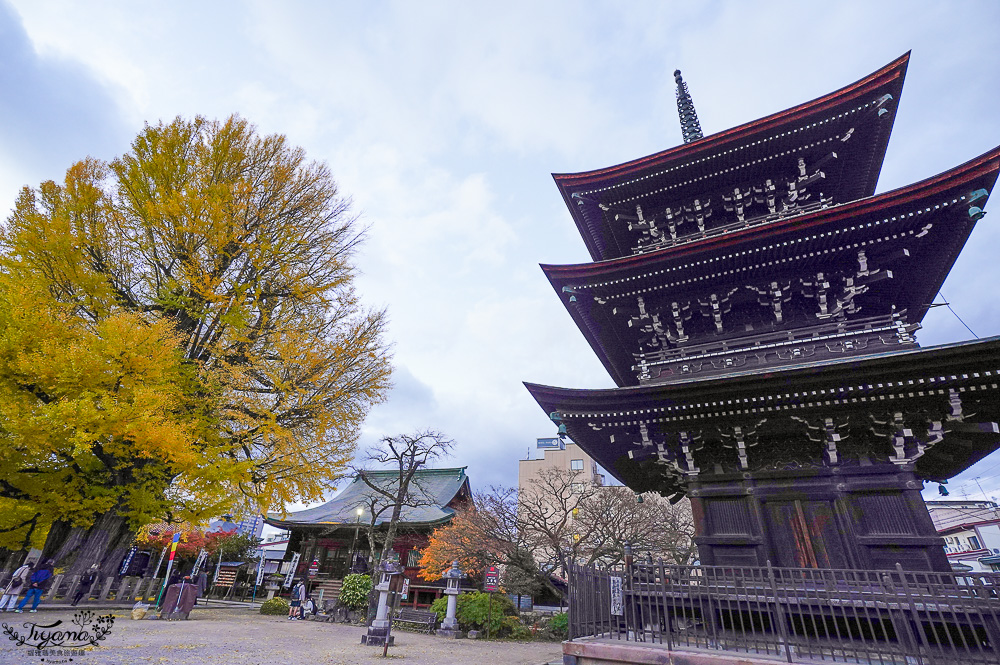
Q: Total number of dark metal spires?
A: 1